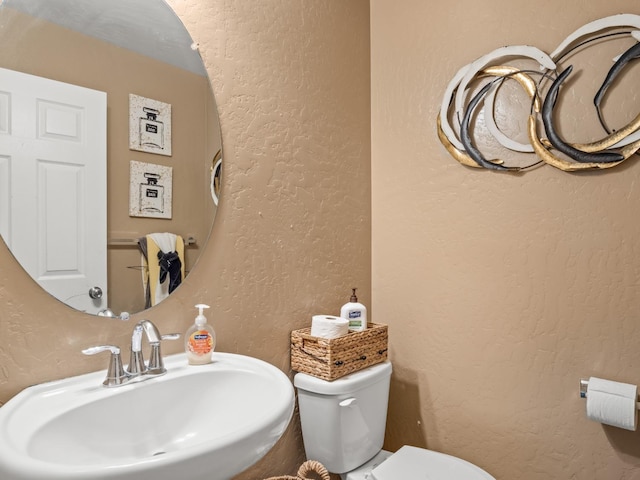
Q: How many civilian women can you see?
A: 0